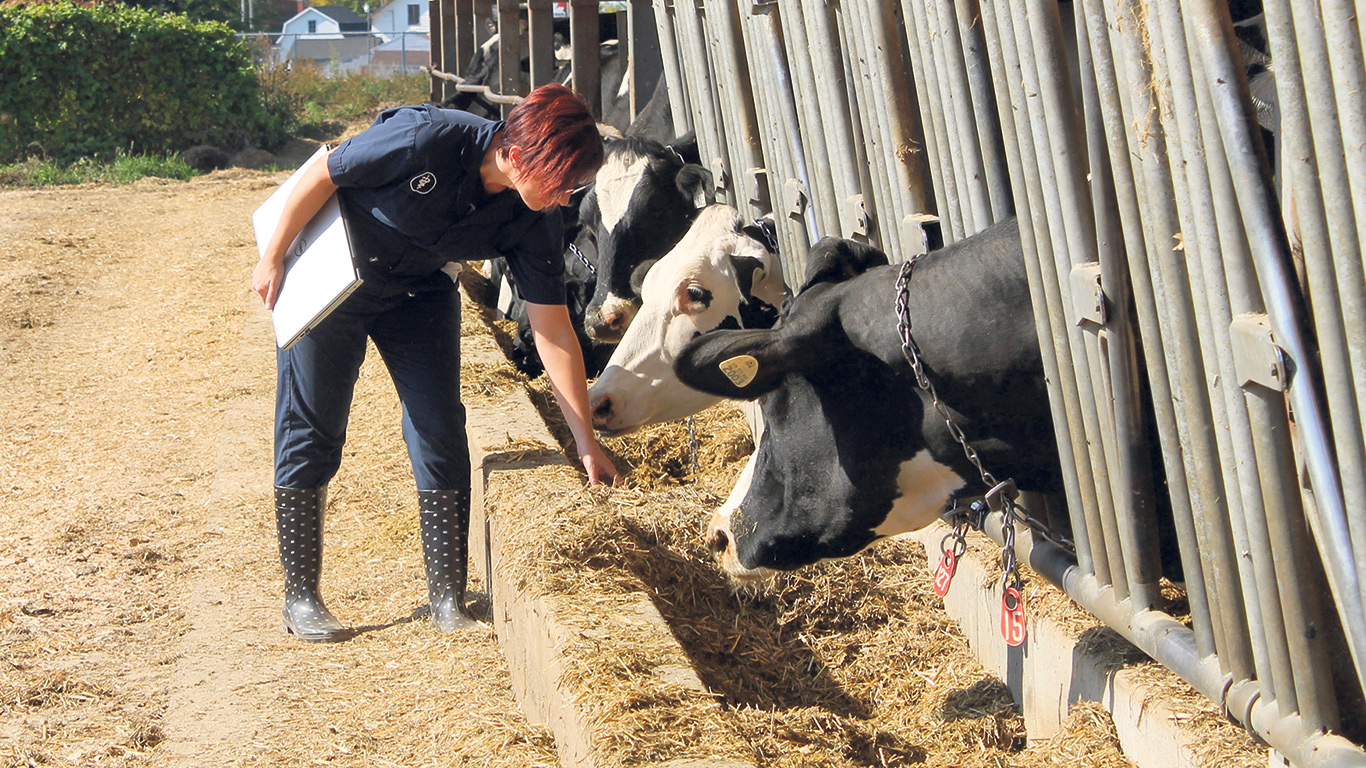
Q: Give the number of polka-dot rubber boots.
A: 2